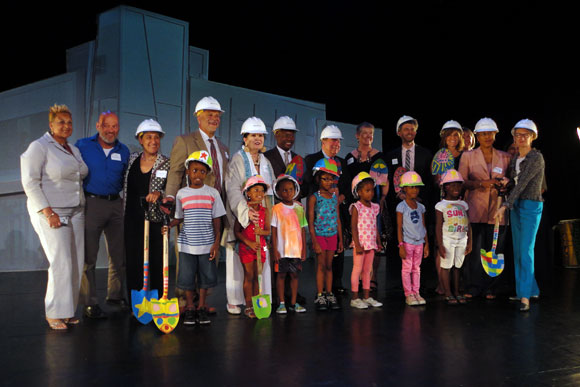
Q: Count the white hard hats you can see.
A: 9